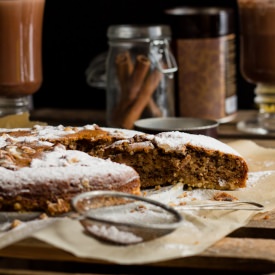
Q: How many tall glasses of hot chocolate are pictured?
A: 2